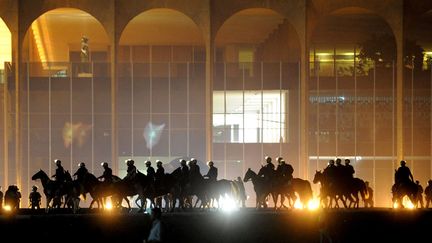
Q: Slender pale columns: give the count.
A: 5